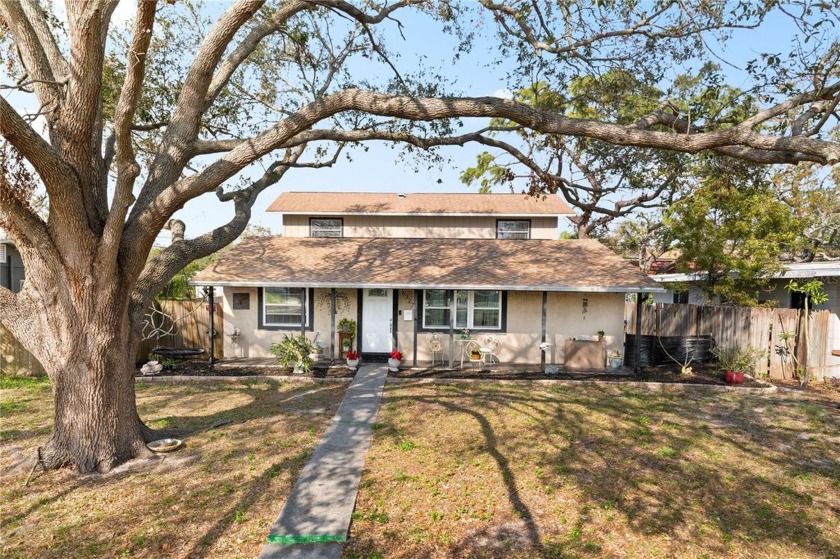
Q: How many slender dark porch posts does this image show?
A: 7